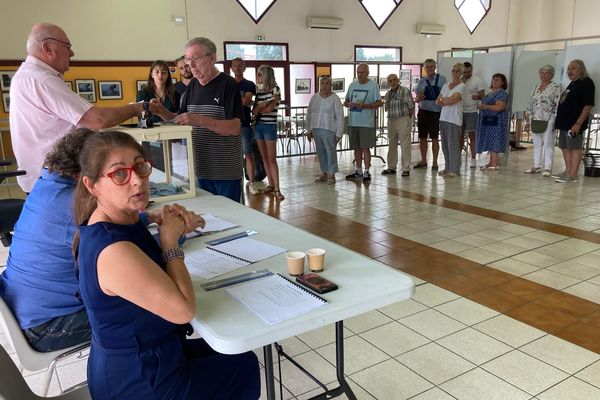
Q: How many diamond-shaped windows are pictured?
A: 3